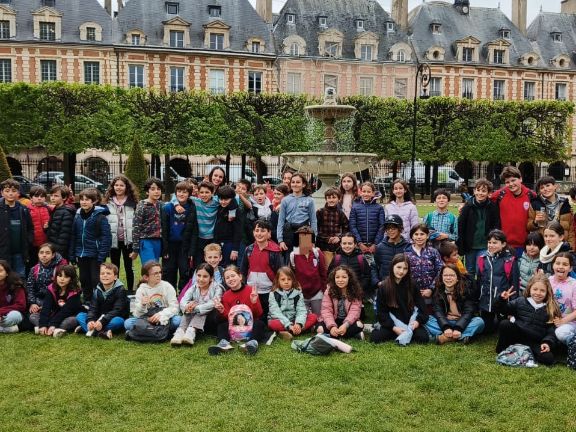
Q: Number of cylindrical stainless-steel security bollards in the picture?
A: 0